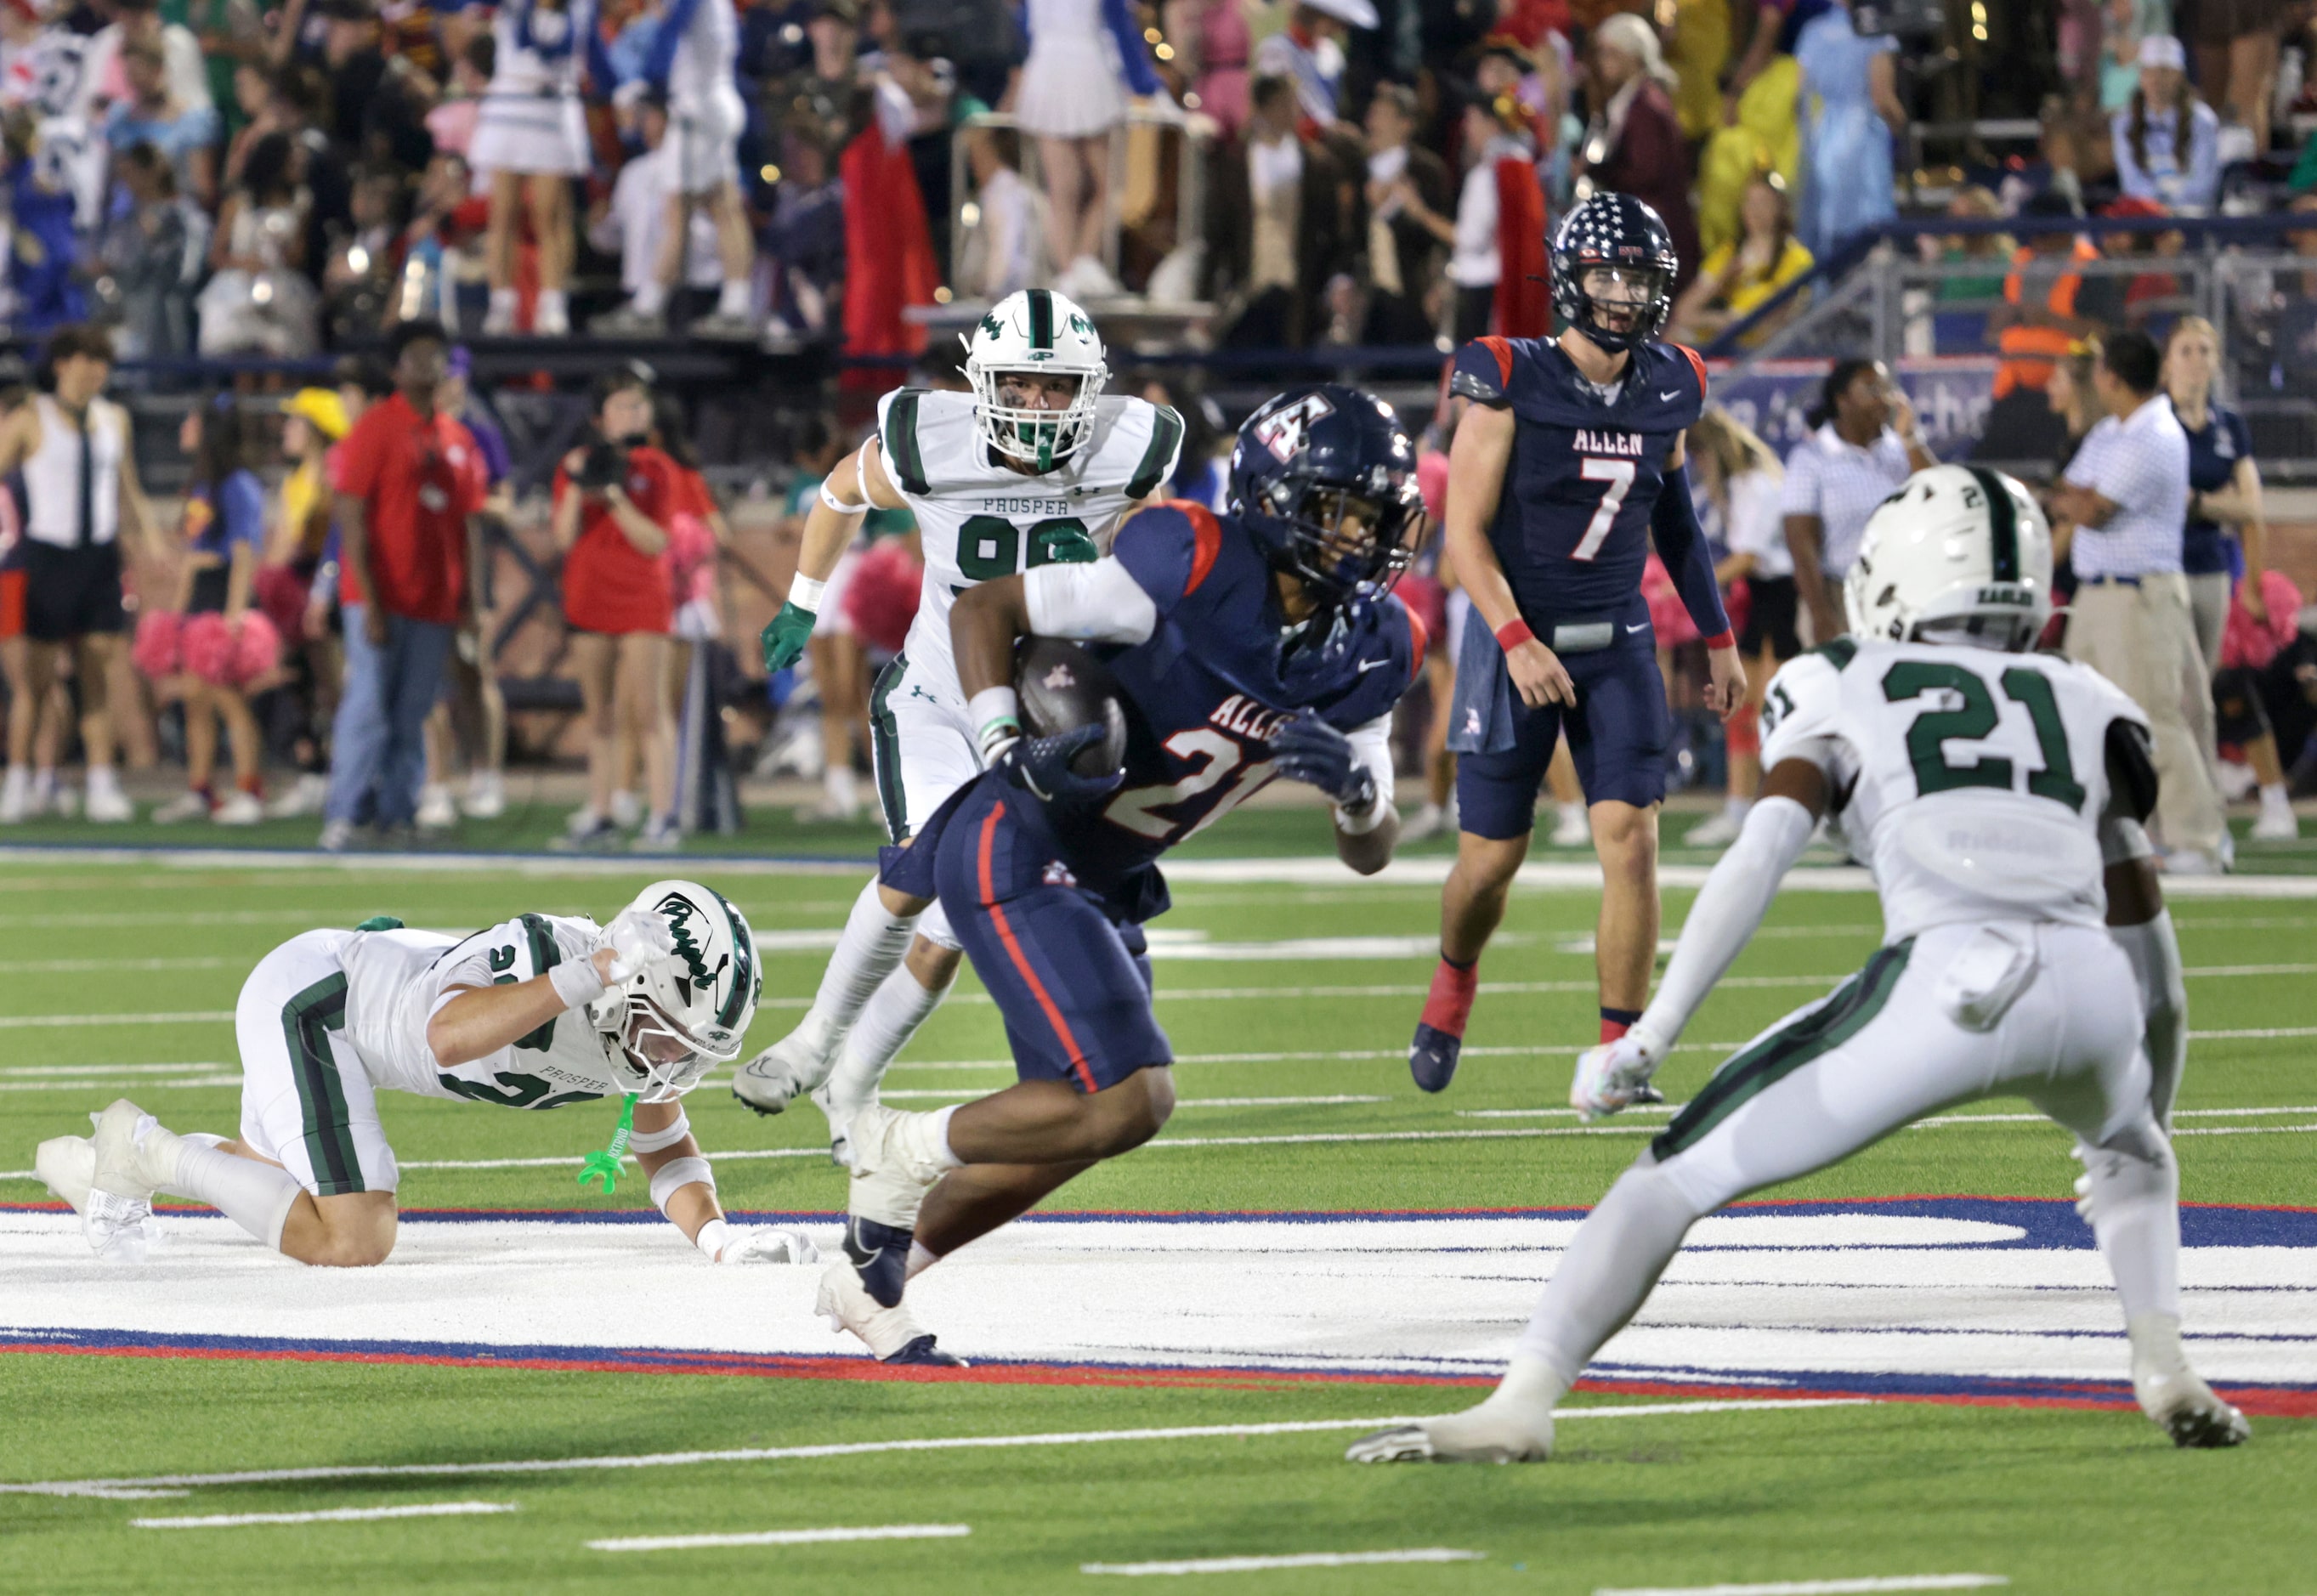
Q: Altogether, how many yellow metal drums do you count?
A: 0